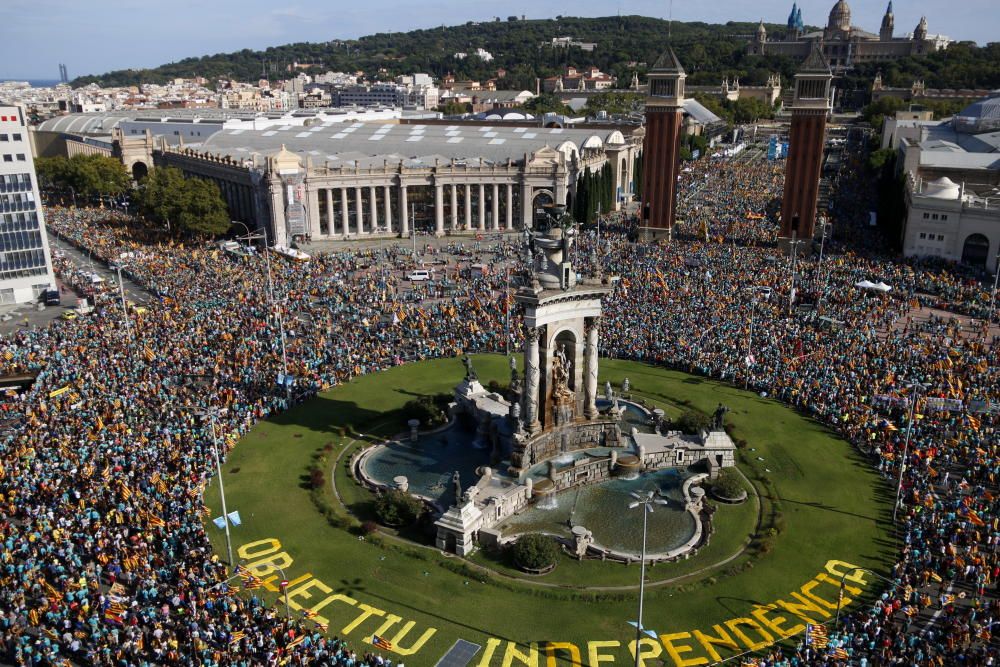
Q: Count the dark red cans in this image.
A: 0